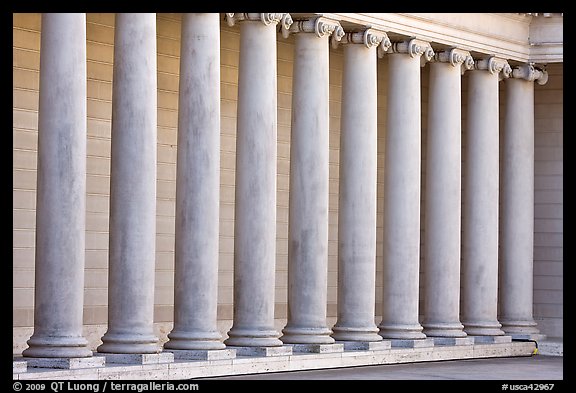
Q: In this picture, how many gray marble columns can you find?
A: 10